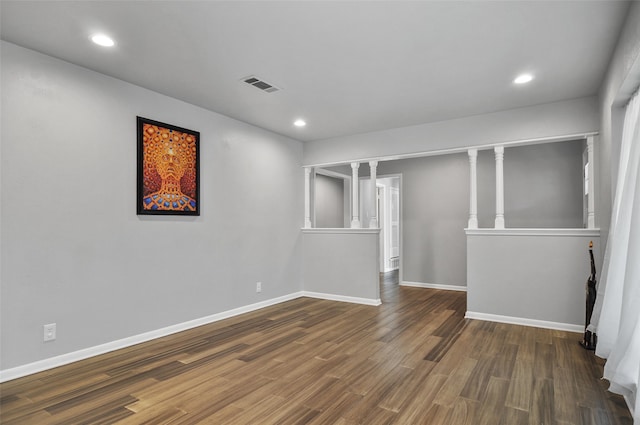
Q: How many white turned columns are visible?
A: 6